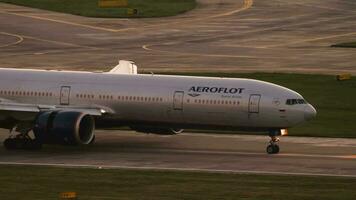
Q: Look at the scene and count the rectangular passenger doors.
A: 3